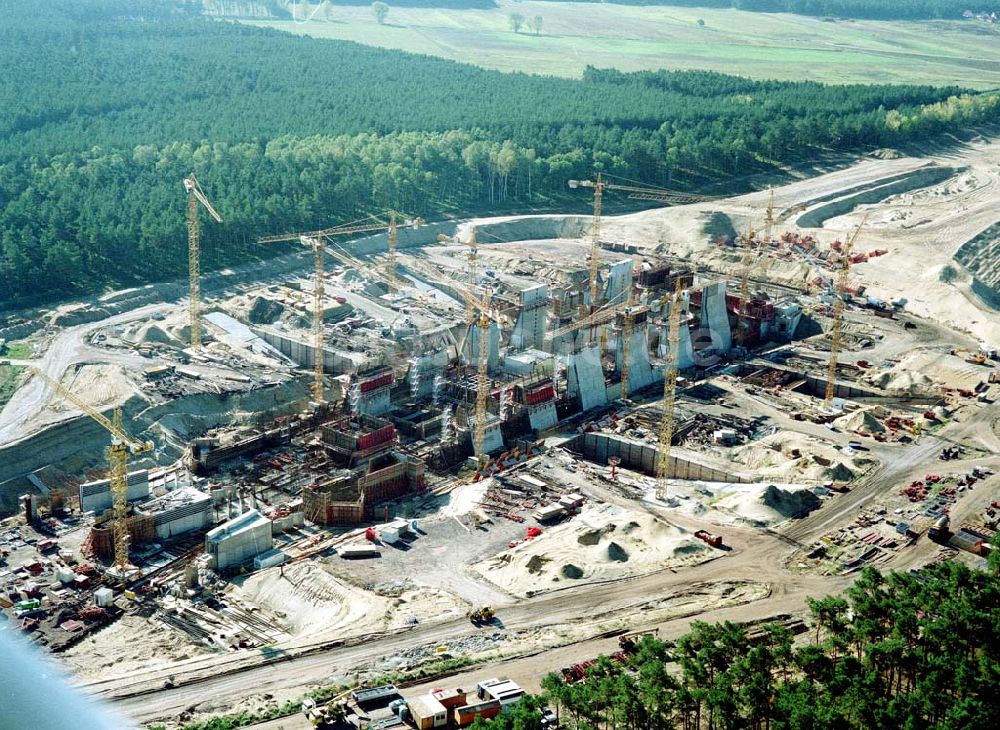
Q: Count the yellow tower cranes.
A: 12